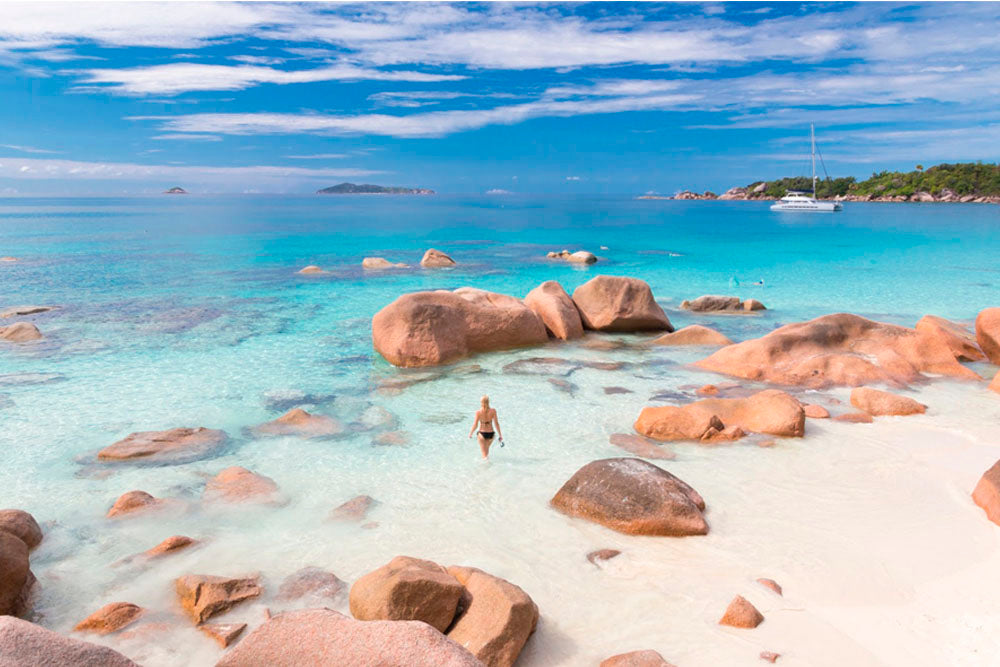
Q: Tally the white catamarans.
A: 1